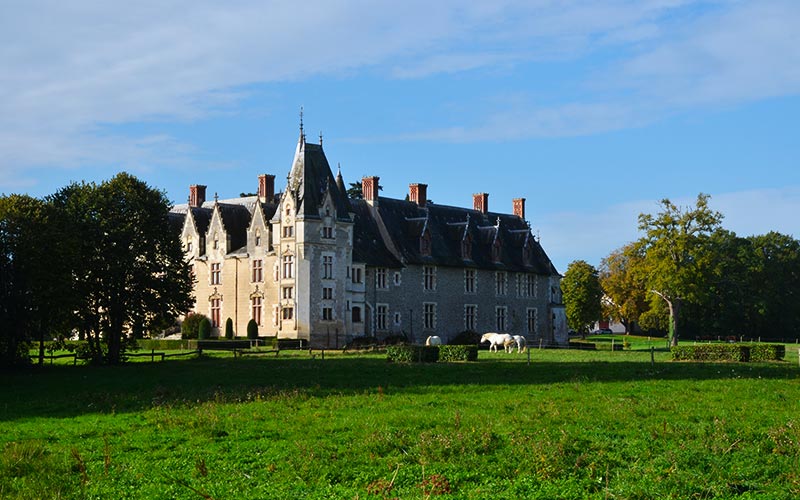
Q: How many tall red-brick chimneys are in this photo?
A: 6